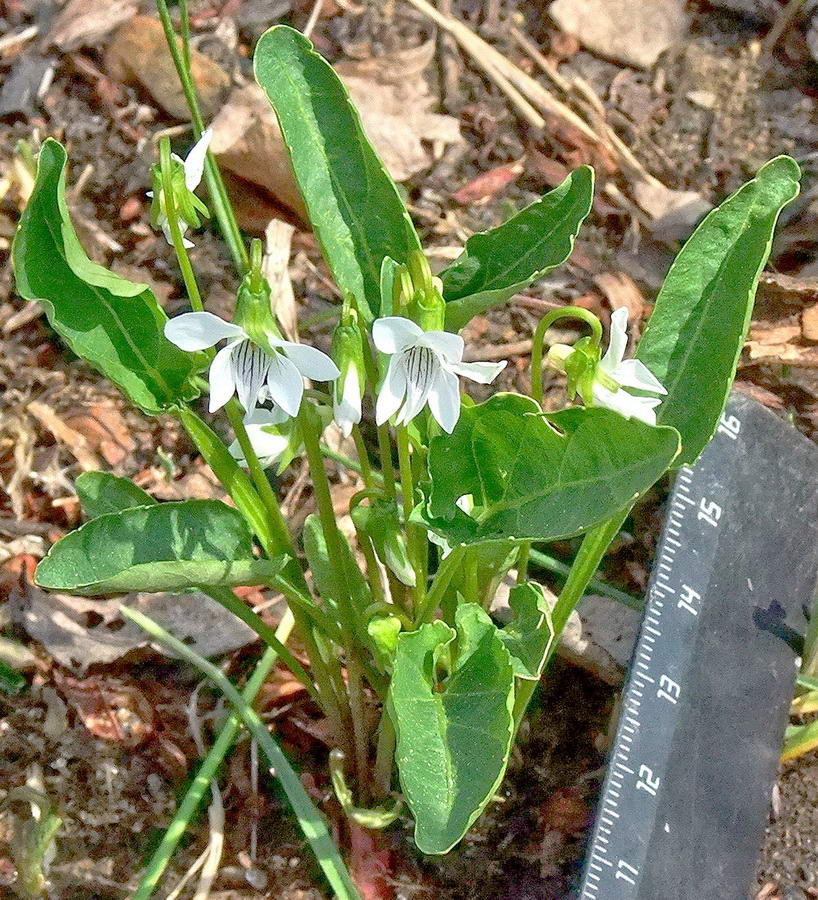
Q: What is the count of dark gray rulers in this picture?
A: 1